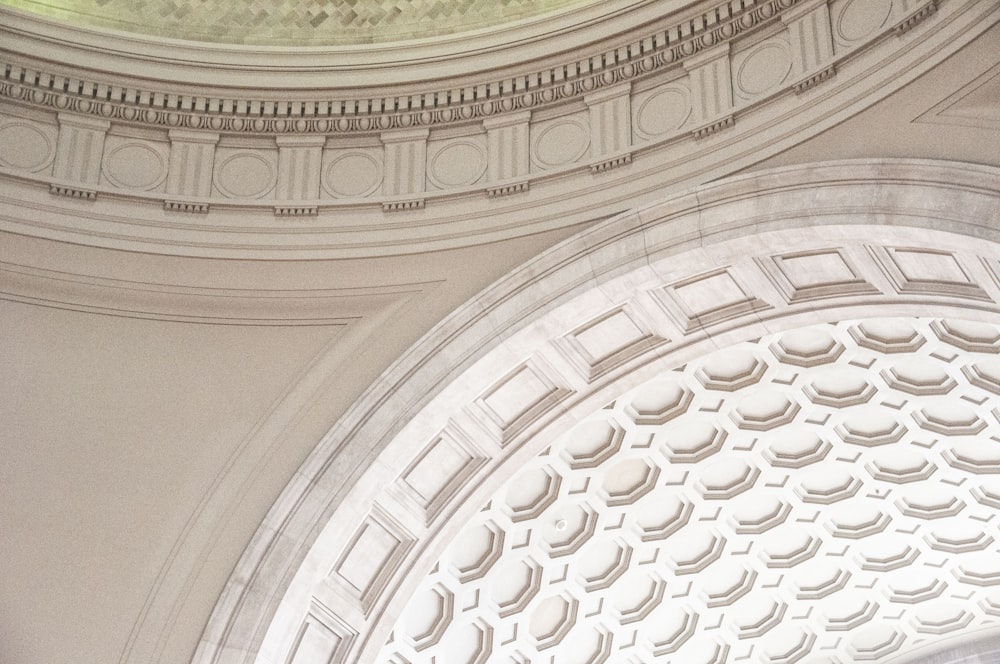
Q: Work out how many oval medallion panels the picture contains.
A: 9